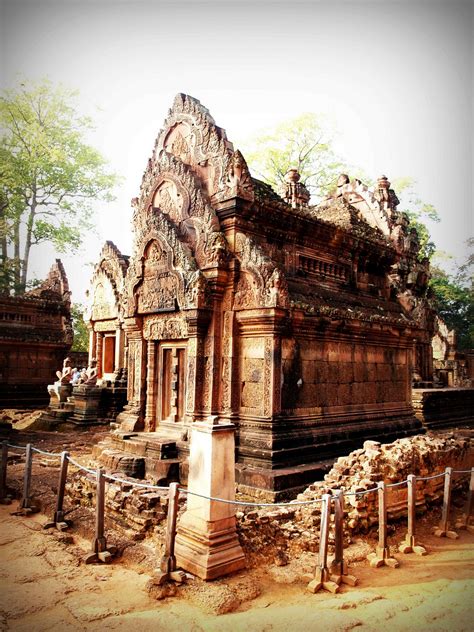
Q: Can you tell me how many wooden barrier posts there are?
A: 11